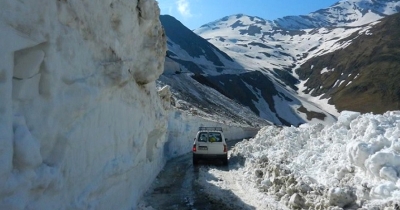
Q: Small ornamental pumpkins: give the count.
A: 0